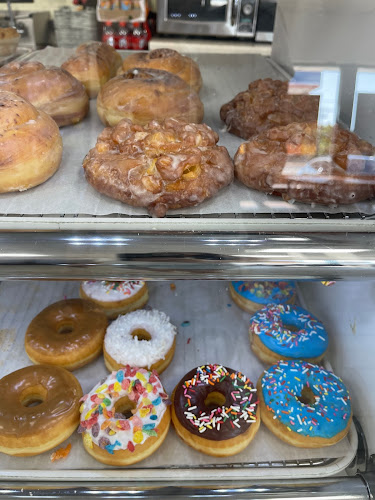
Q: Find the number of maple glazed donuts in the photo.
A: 2